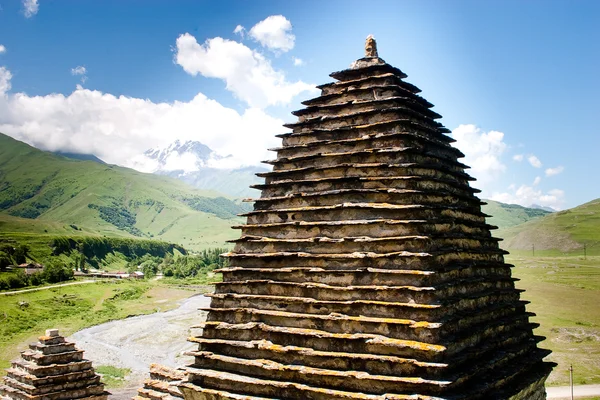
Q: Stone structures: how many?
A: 3